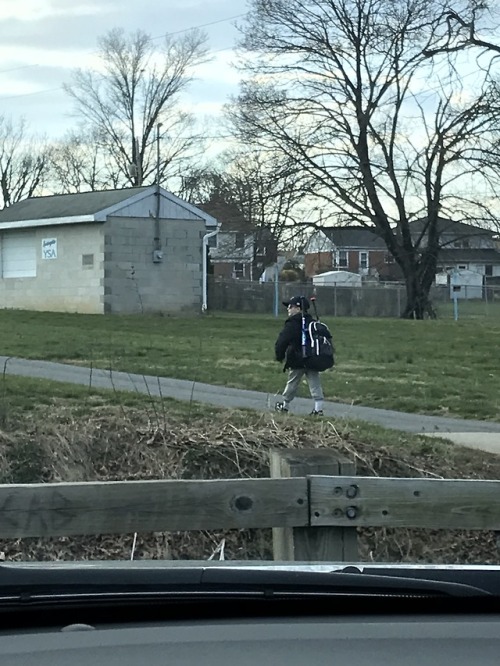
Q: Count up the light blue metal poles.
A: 2